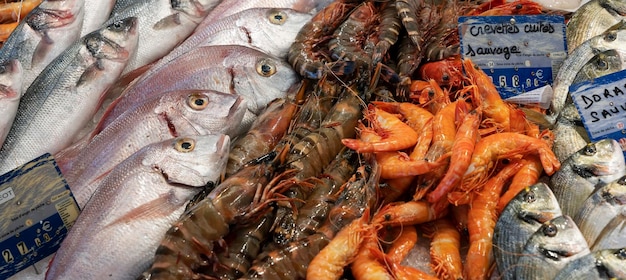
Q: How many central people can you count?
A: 0